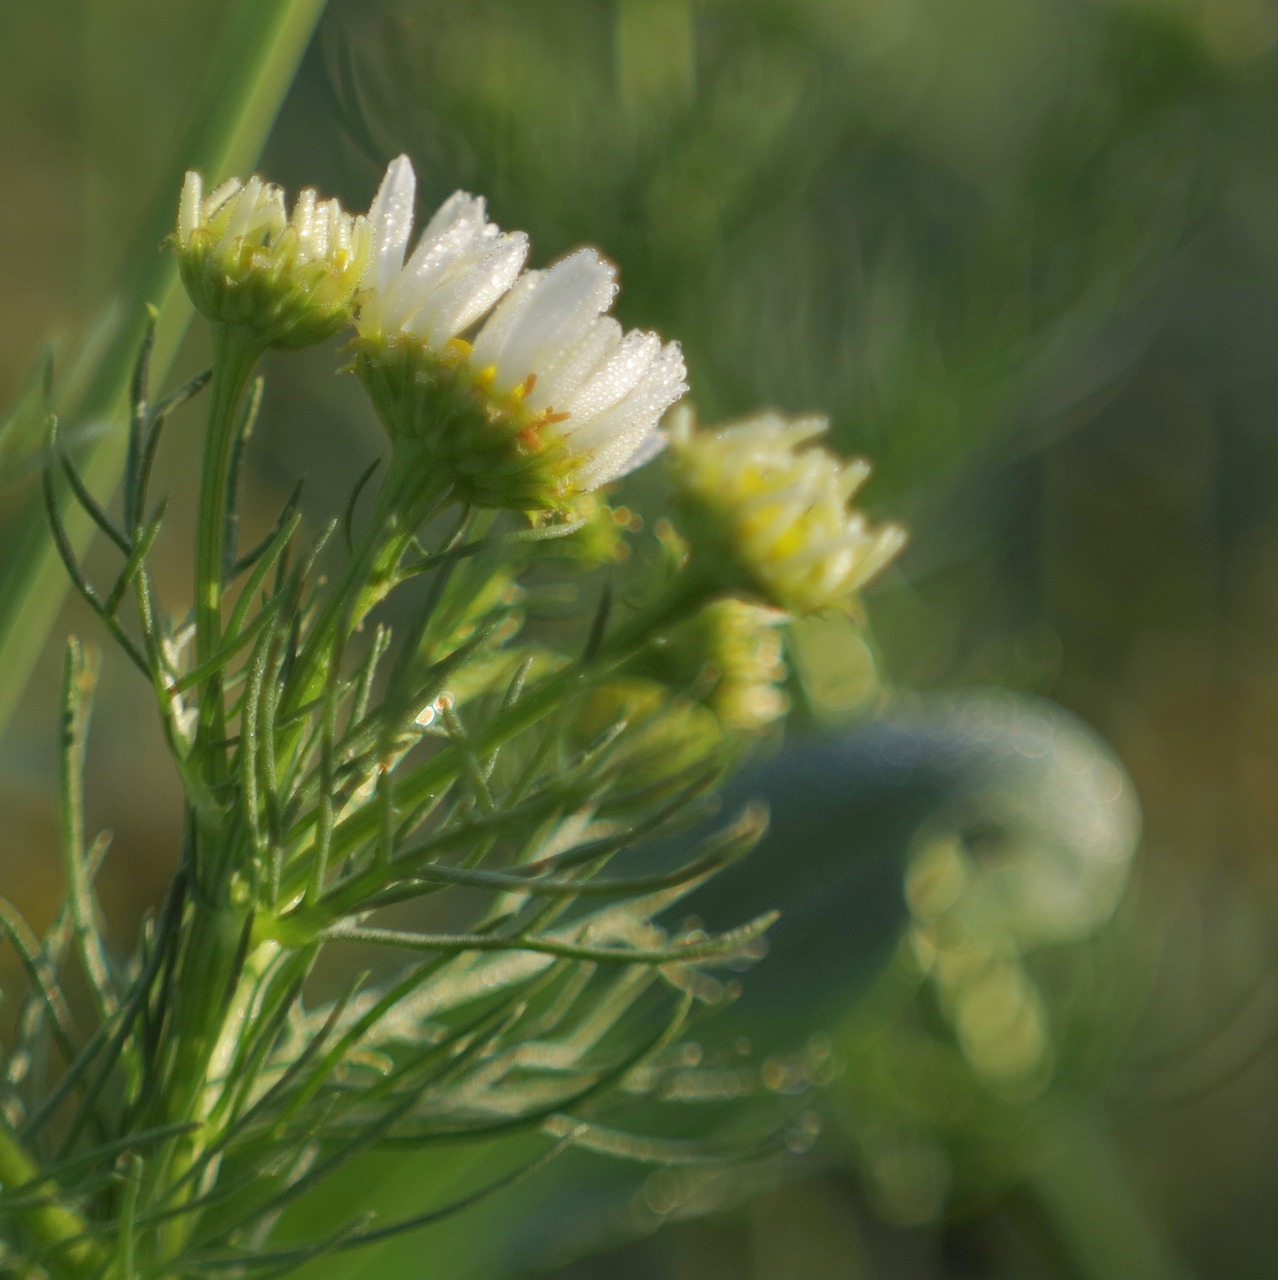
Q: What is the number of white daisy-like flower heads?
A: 3